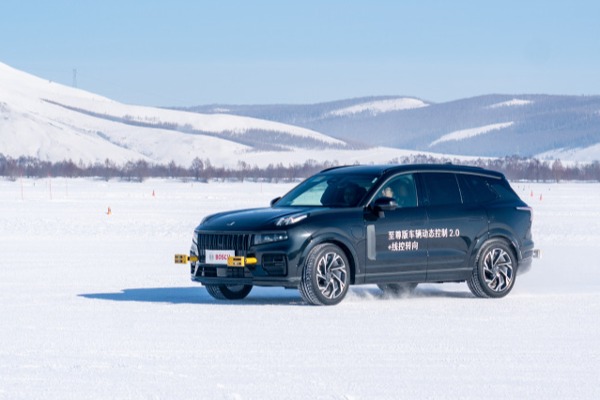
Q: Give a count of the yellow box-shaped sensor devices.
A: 2